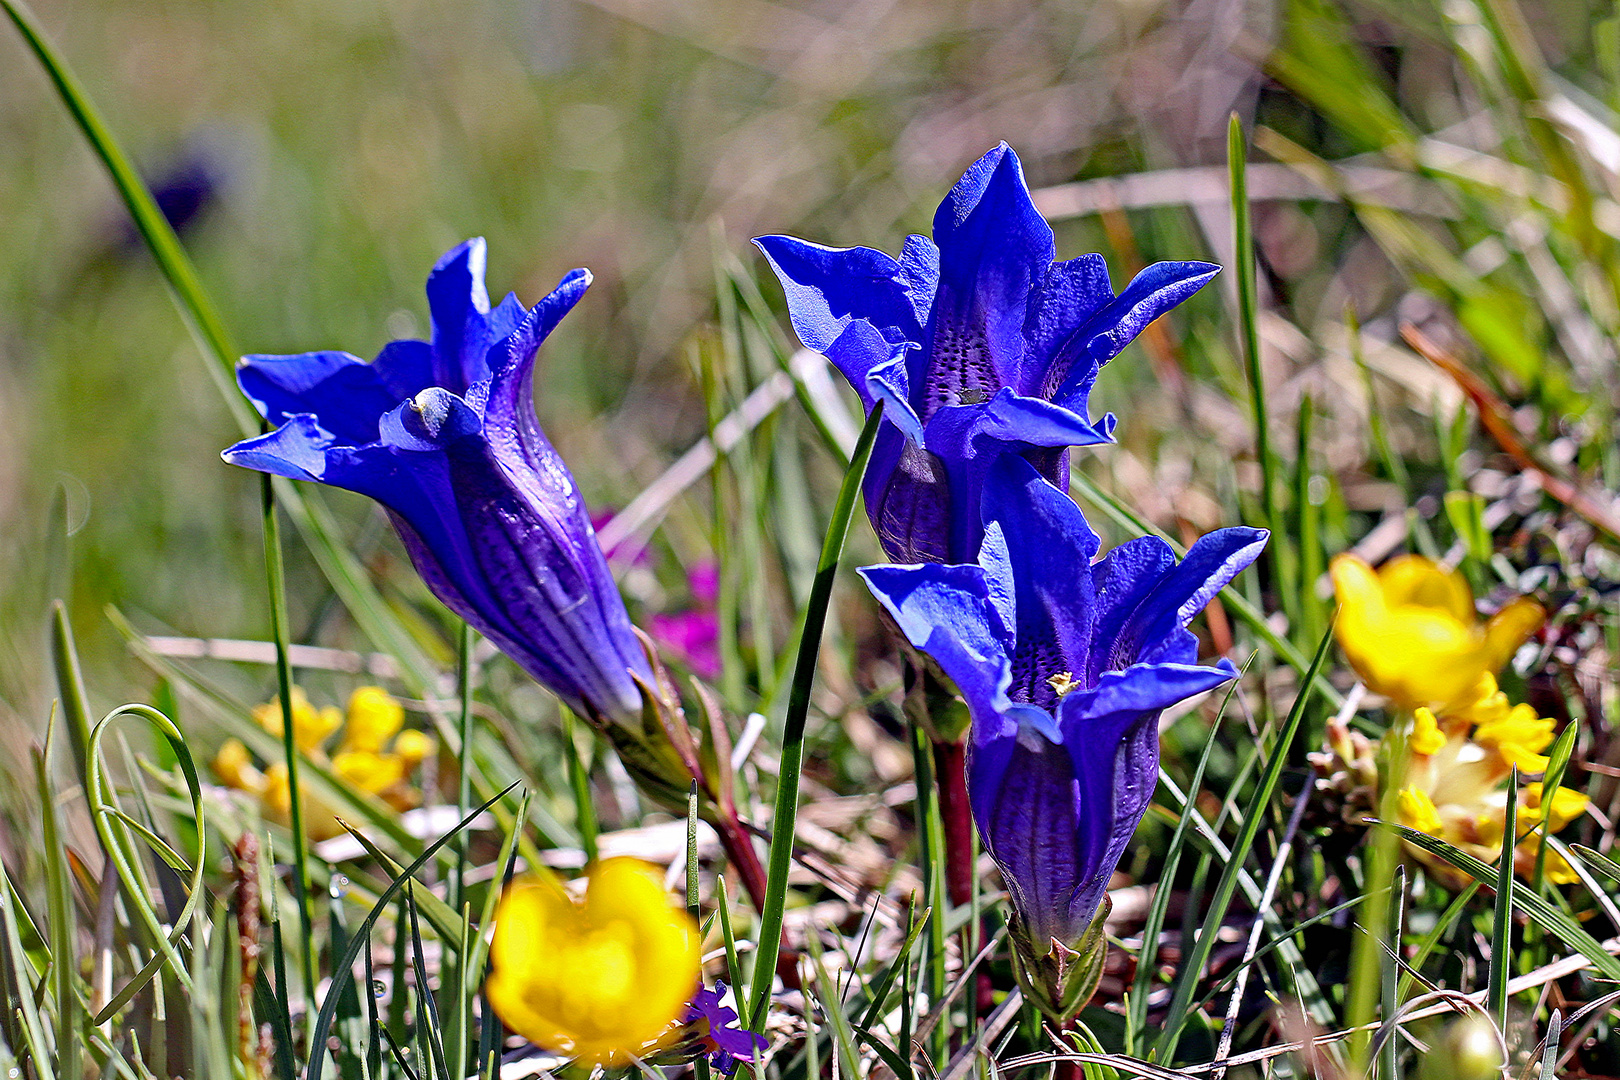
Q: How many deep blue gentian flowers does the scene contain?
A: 3